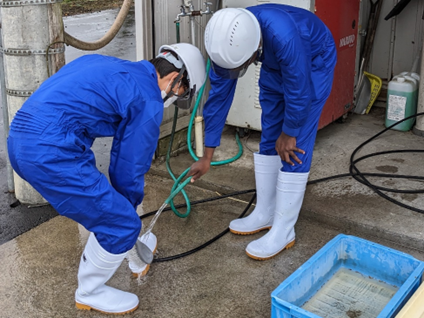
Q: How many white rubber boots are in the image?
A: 4